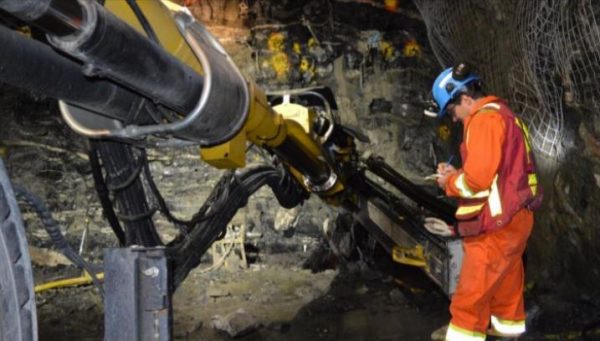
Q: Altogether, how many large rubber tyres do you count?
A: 1